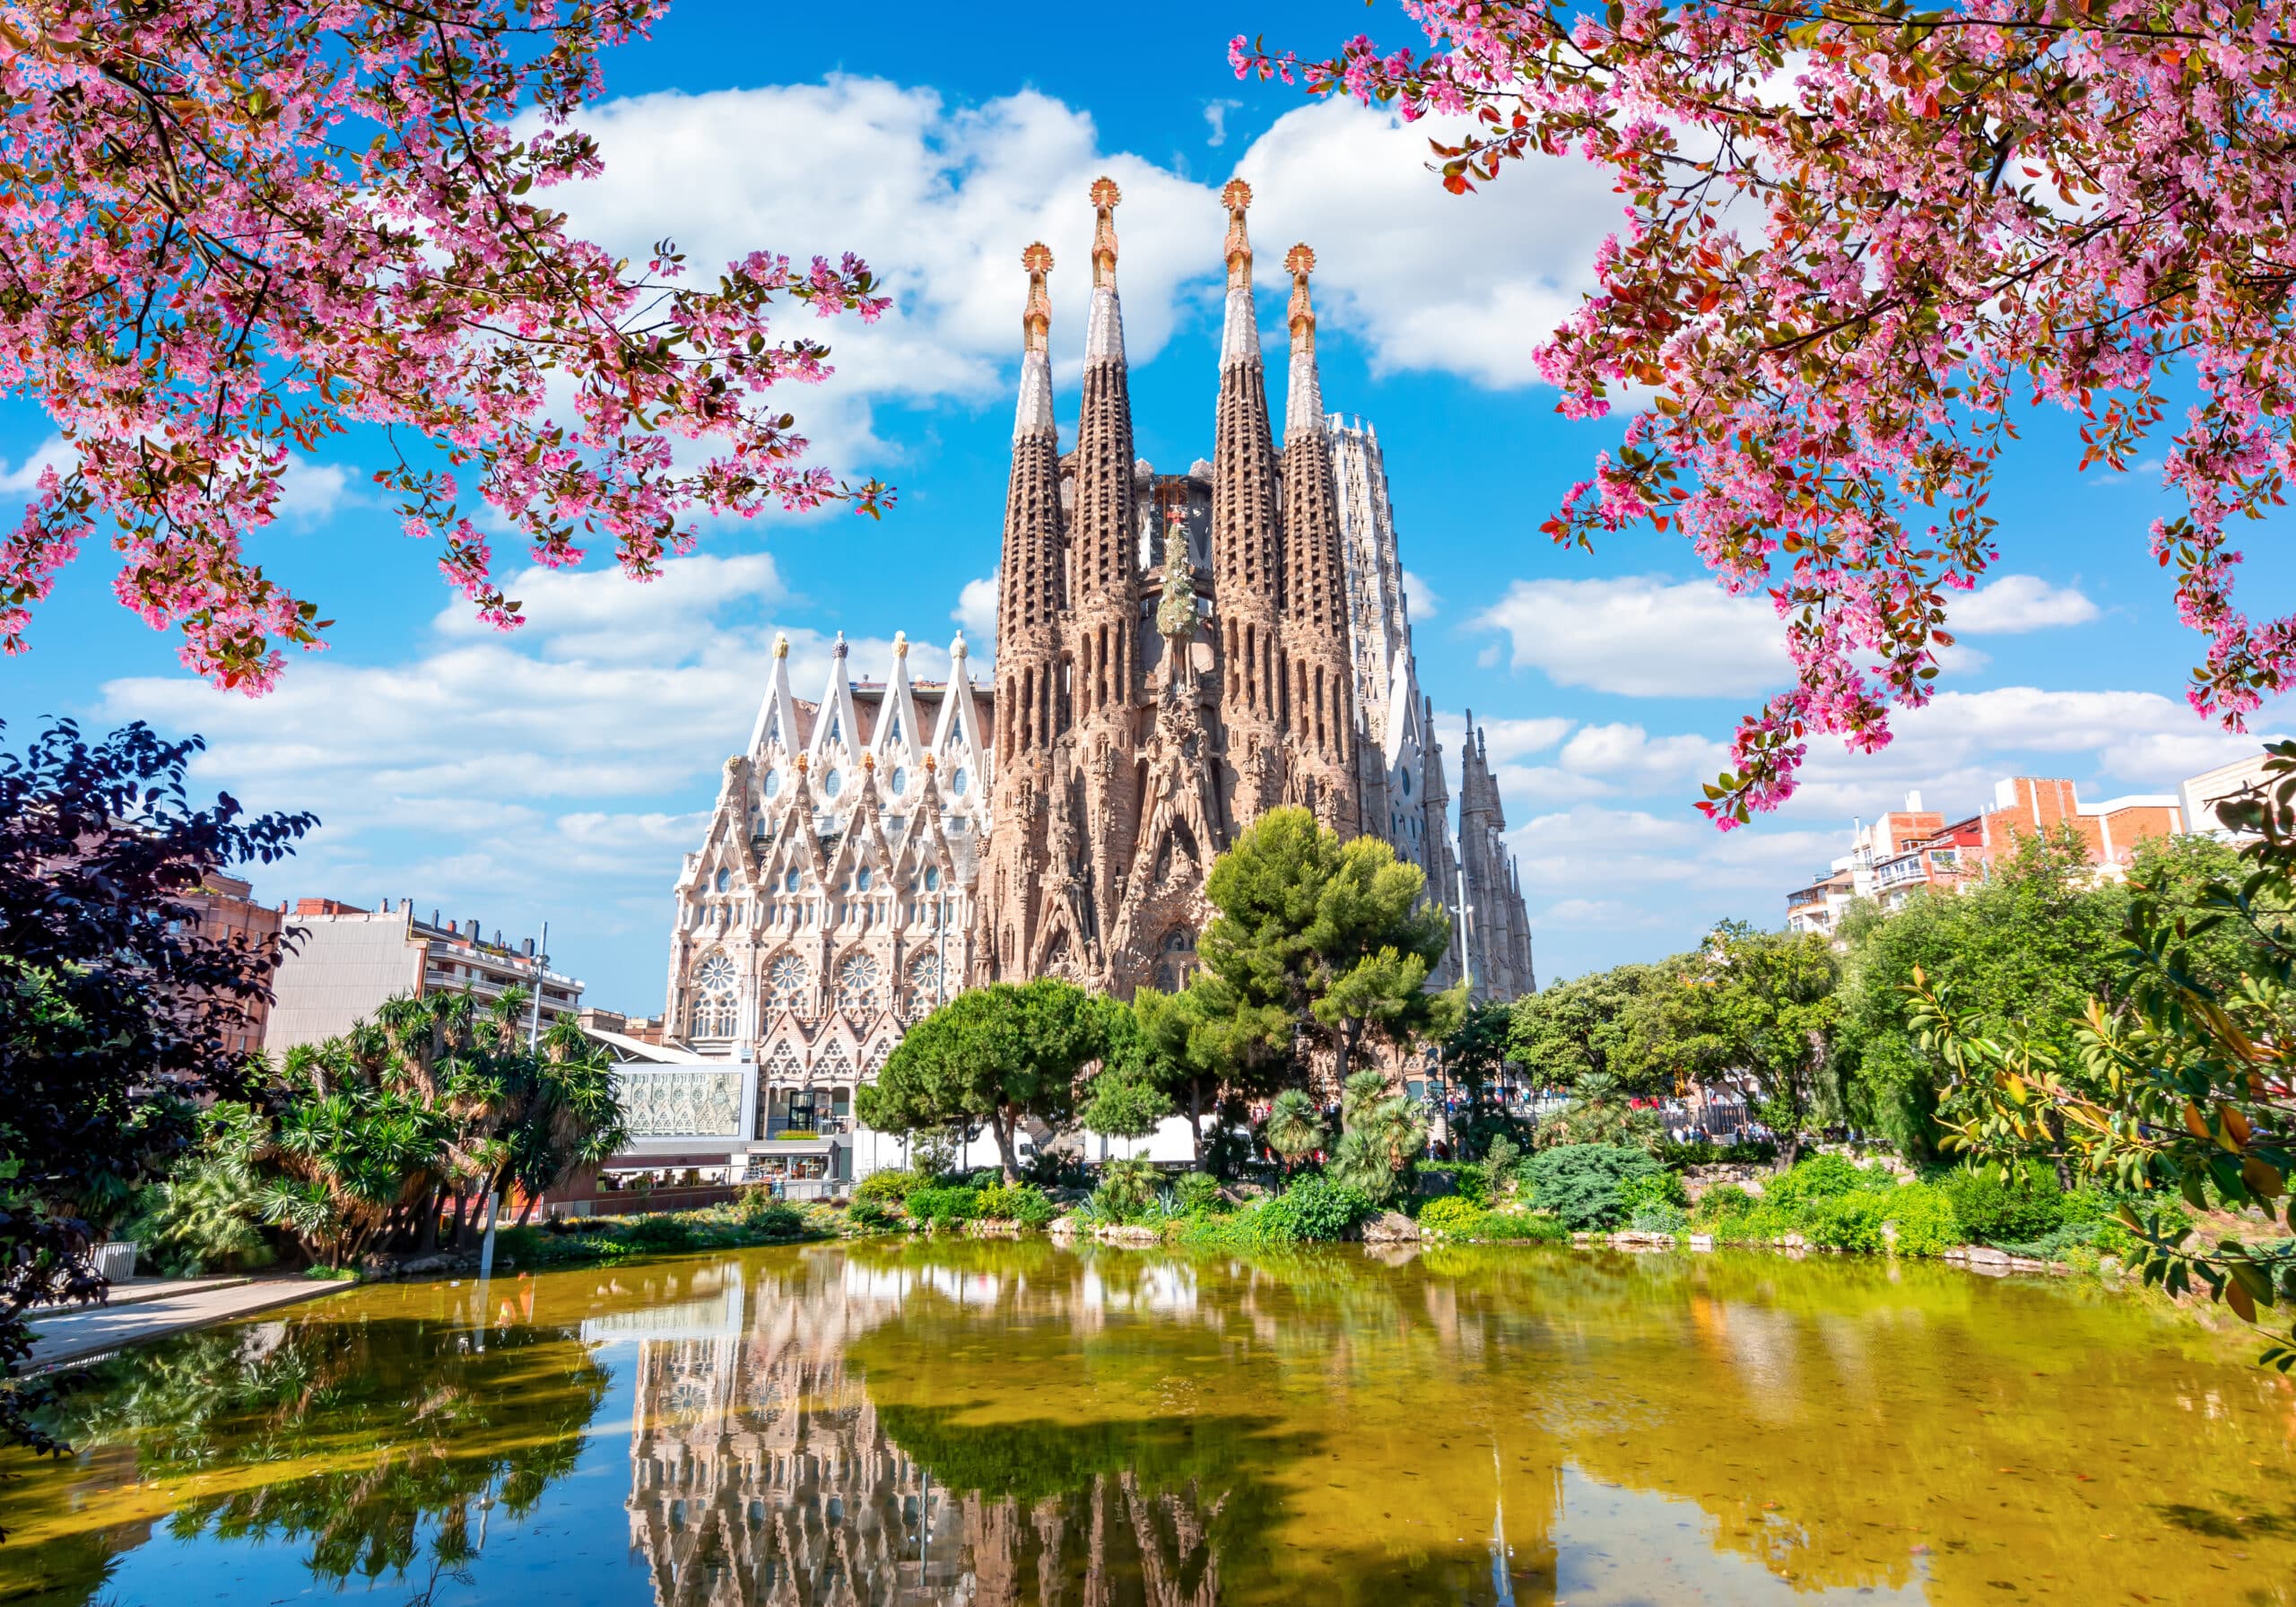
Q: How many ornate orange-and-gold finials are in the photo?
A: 4